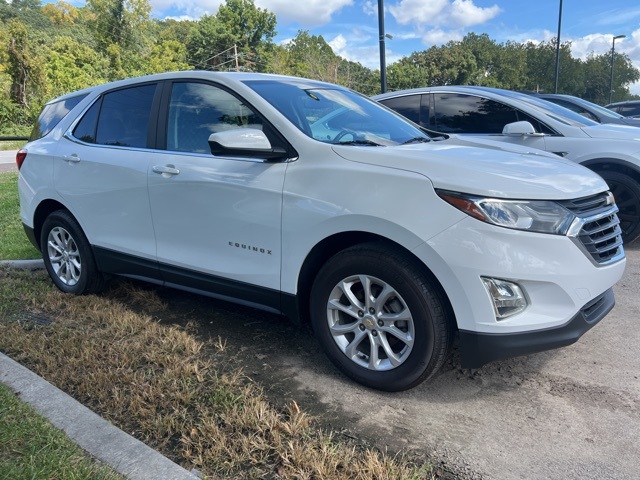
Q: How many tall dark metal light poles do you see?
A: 3